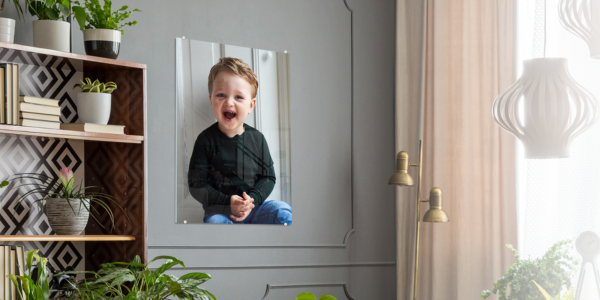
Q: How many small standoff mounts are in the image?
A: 4